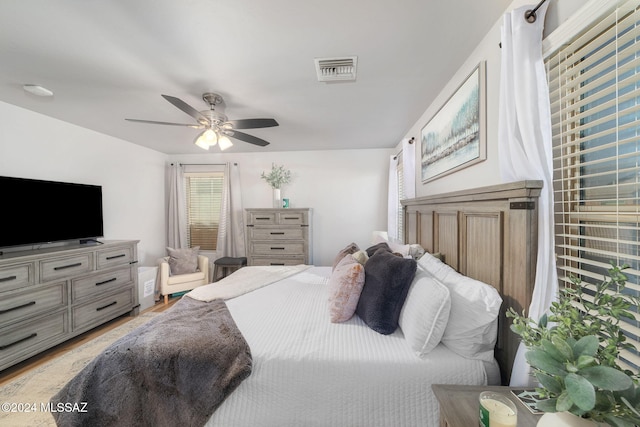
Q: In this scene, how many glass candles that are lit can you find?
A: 0